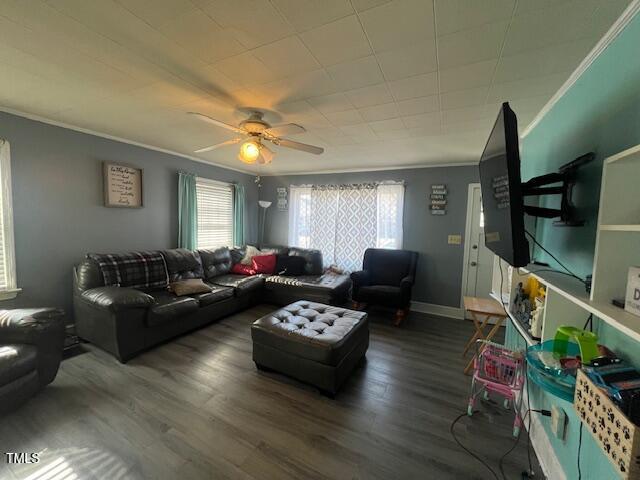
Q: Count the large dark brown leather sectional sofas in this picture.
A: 1